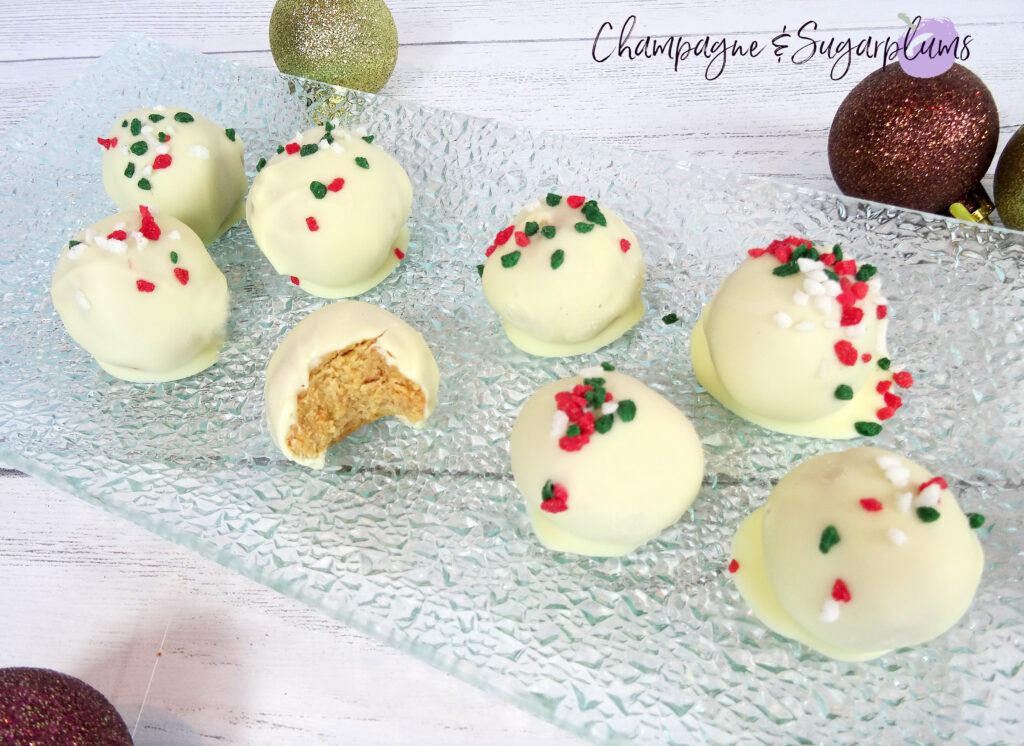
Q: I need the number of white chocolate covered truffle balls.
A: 8